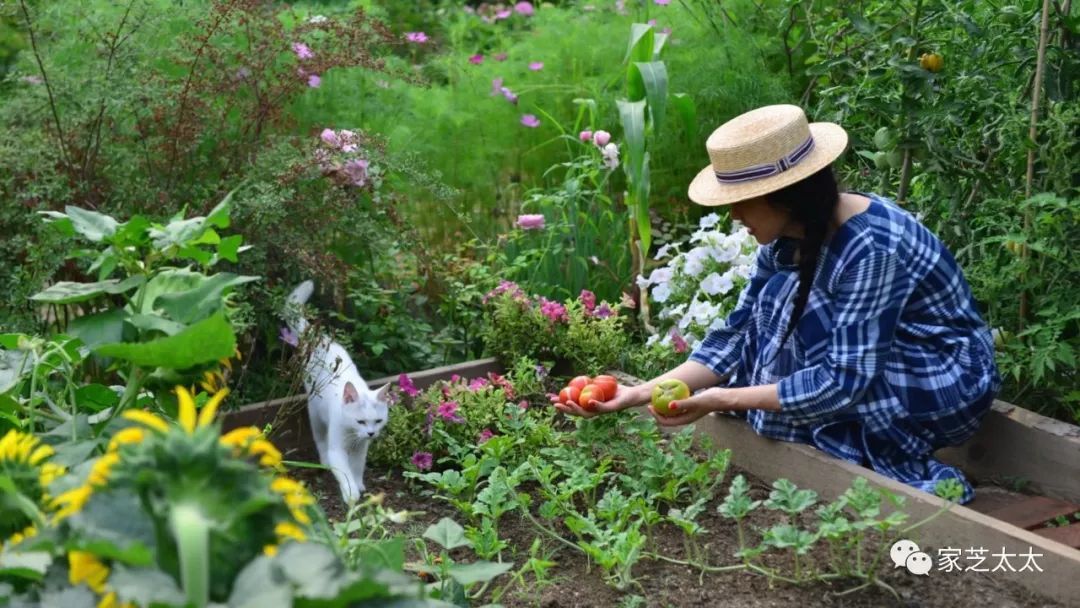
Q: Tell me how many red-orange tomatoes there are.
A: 4